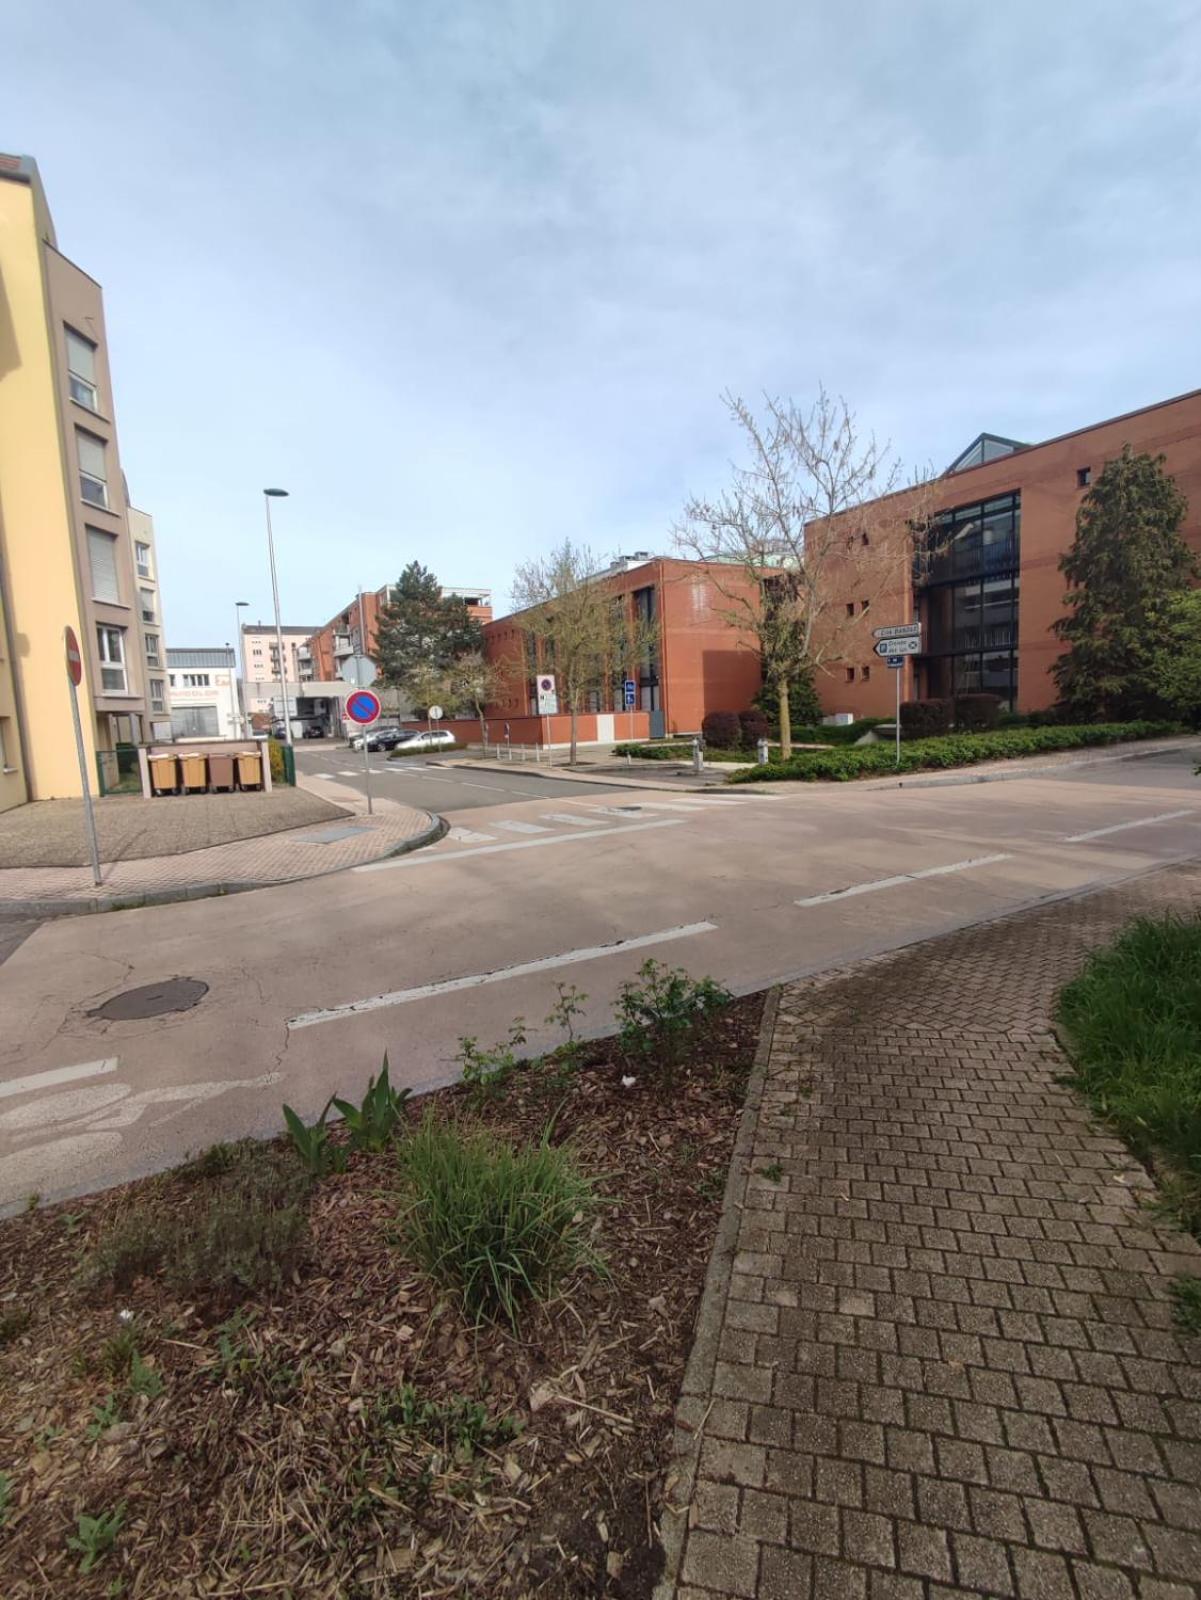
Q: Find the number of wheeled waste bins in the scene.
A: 4